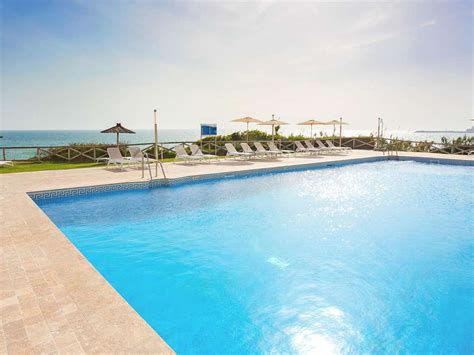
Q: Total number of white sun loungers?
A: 12